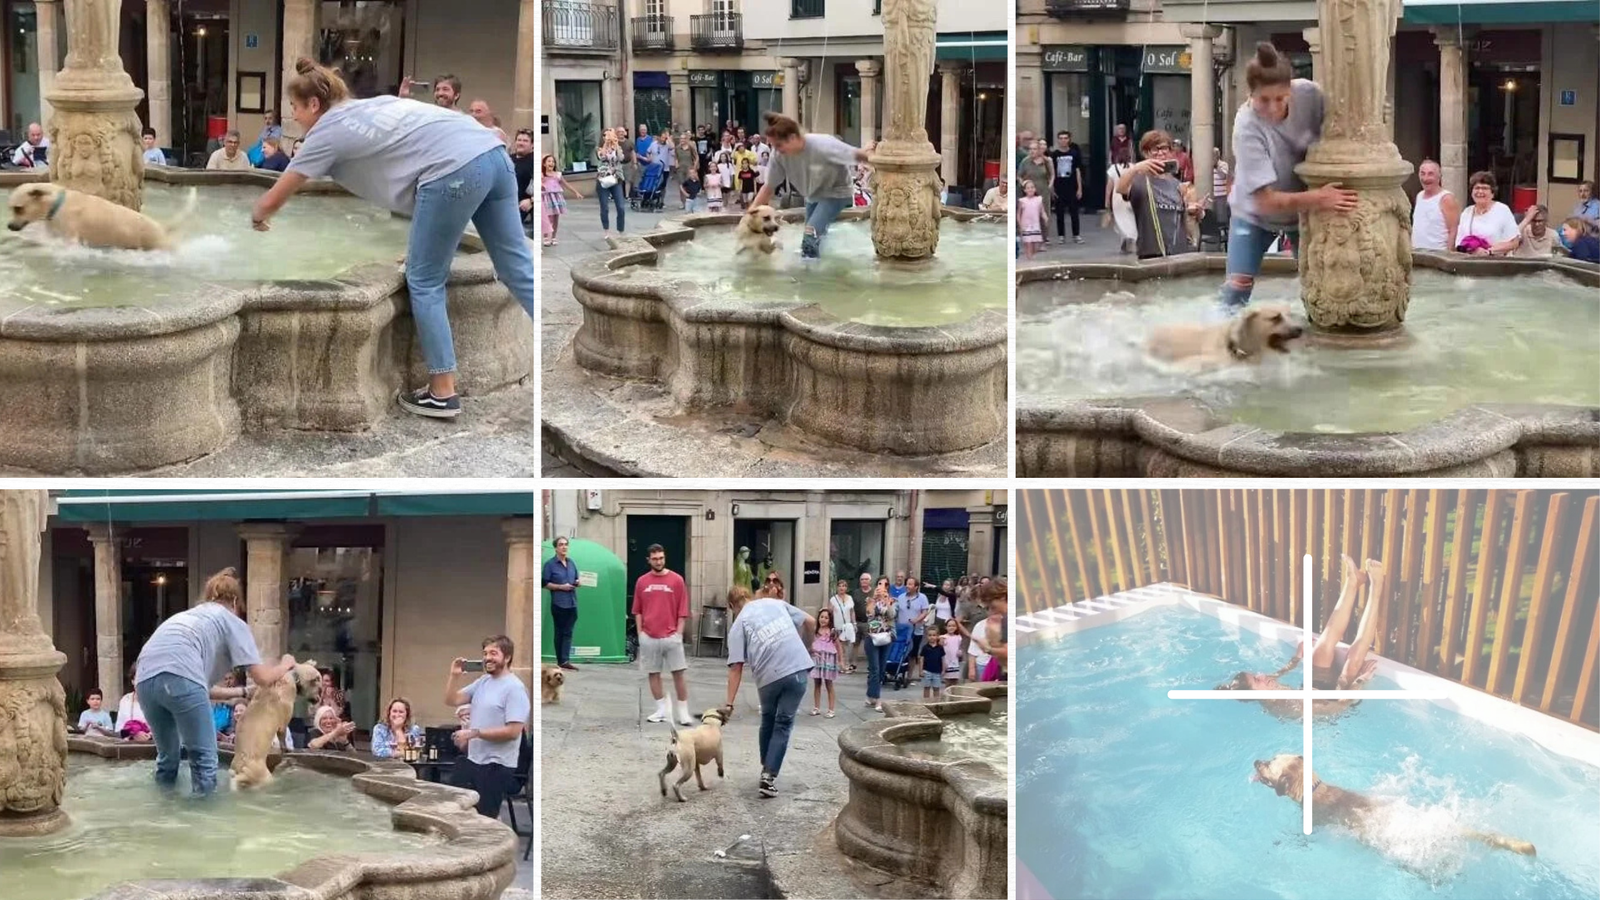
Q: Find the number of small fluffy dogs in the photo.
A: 1